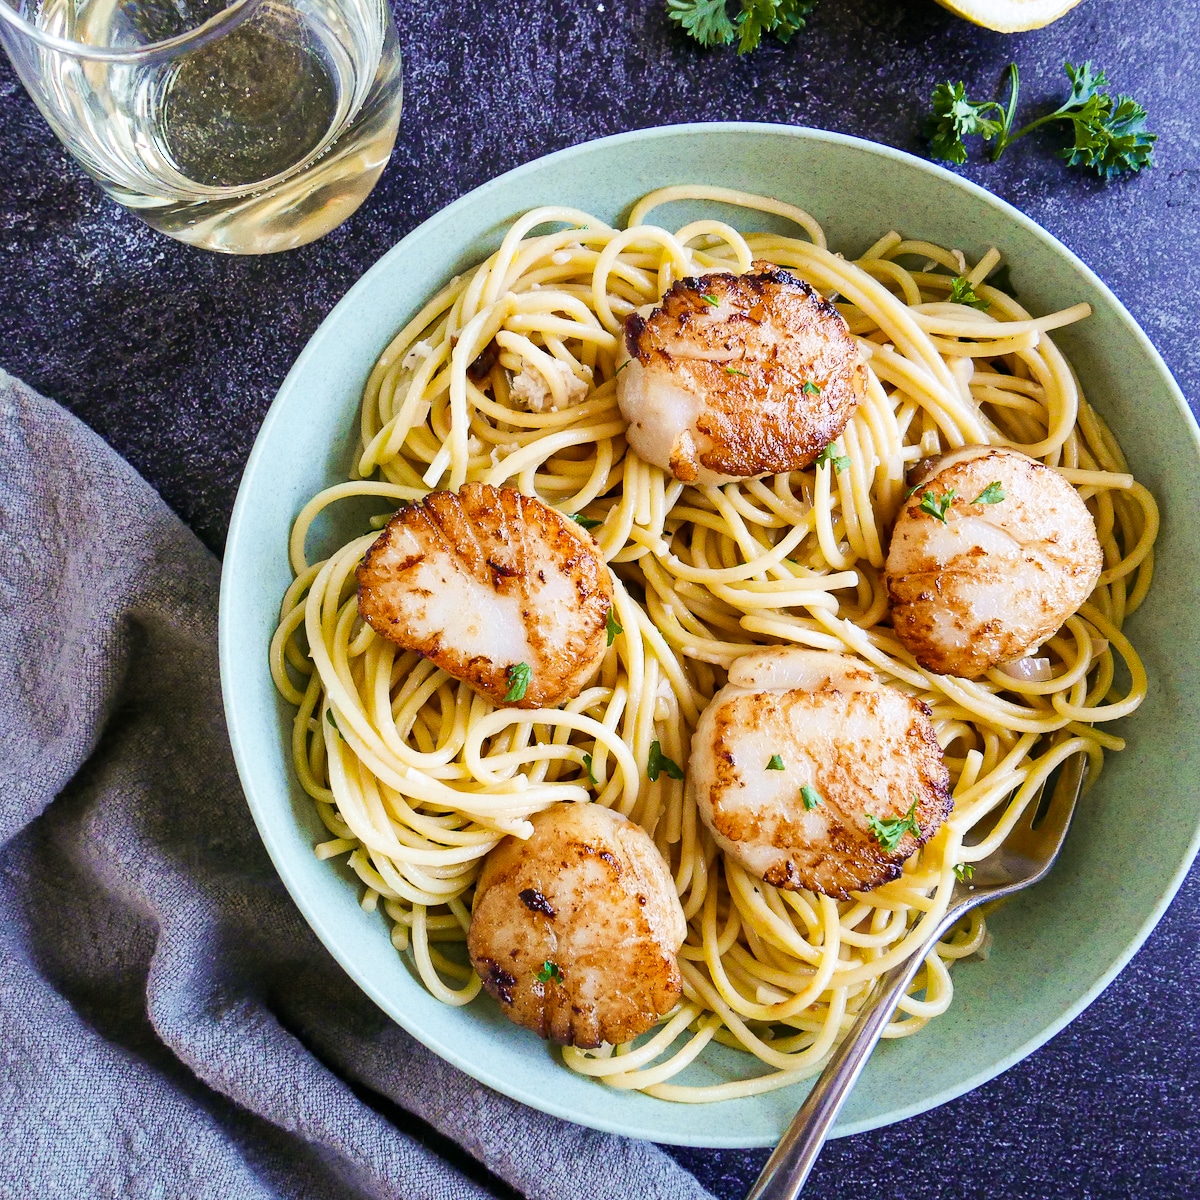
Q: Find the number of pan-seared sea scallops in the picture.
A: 5